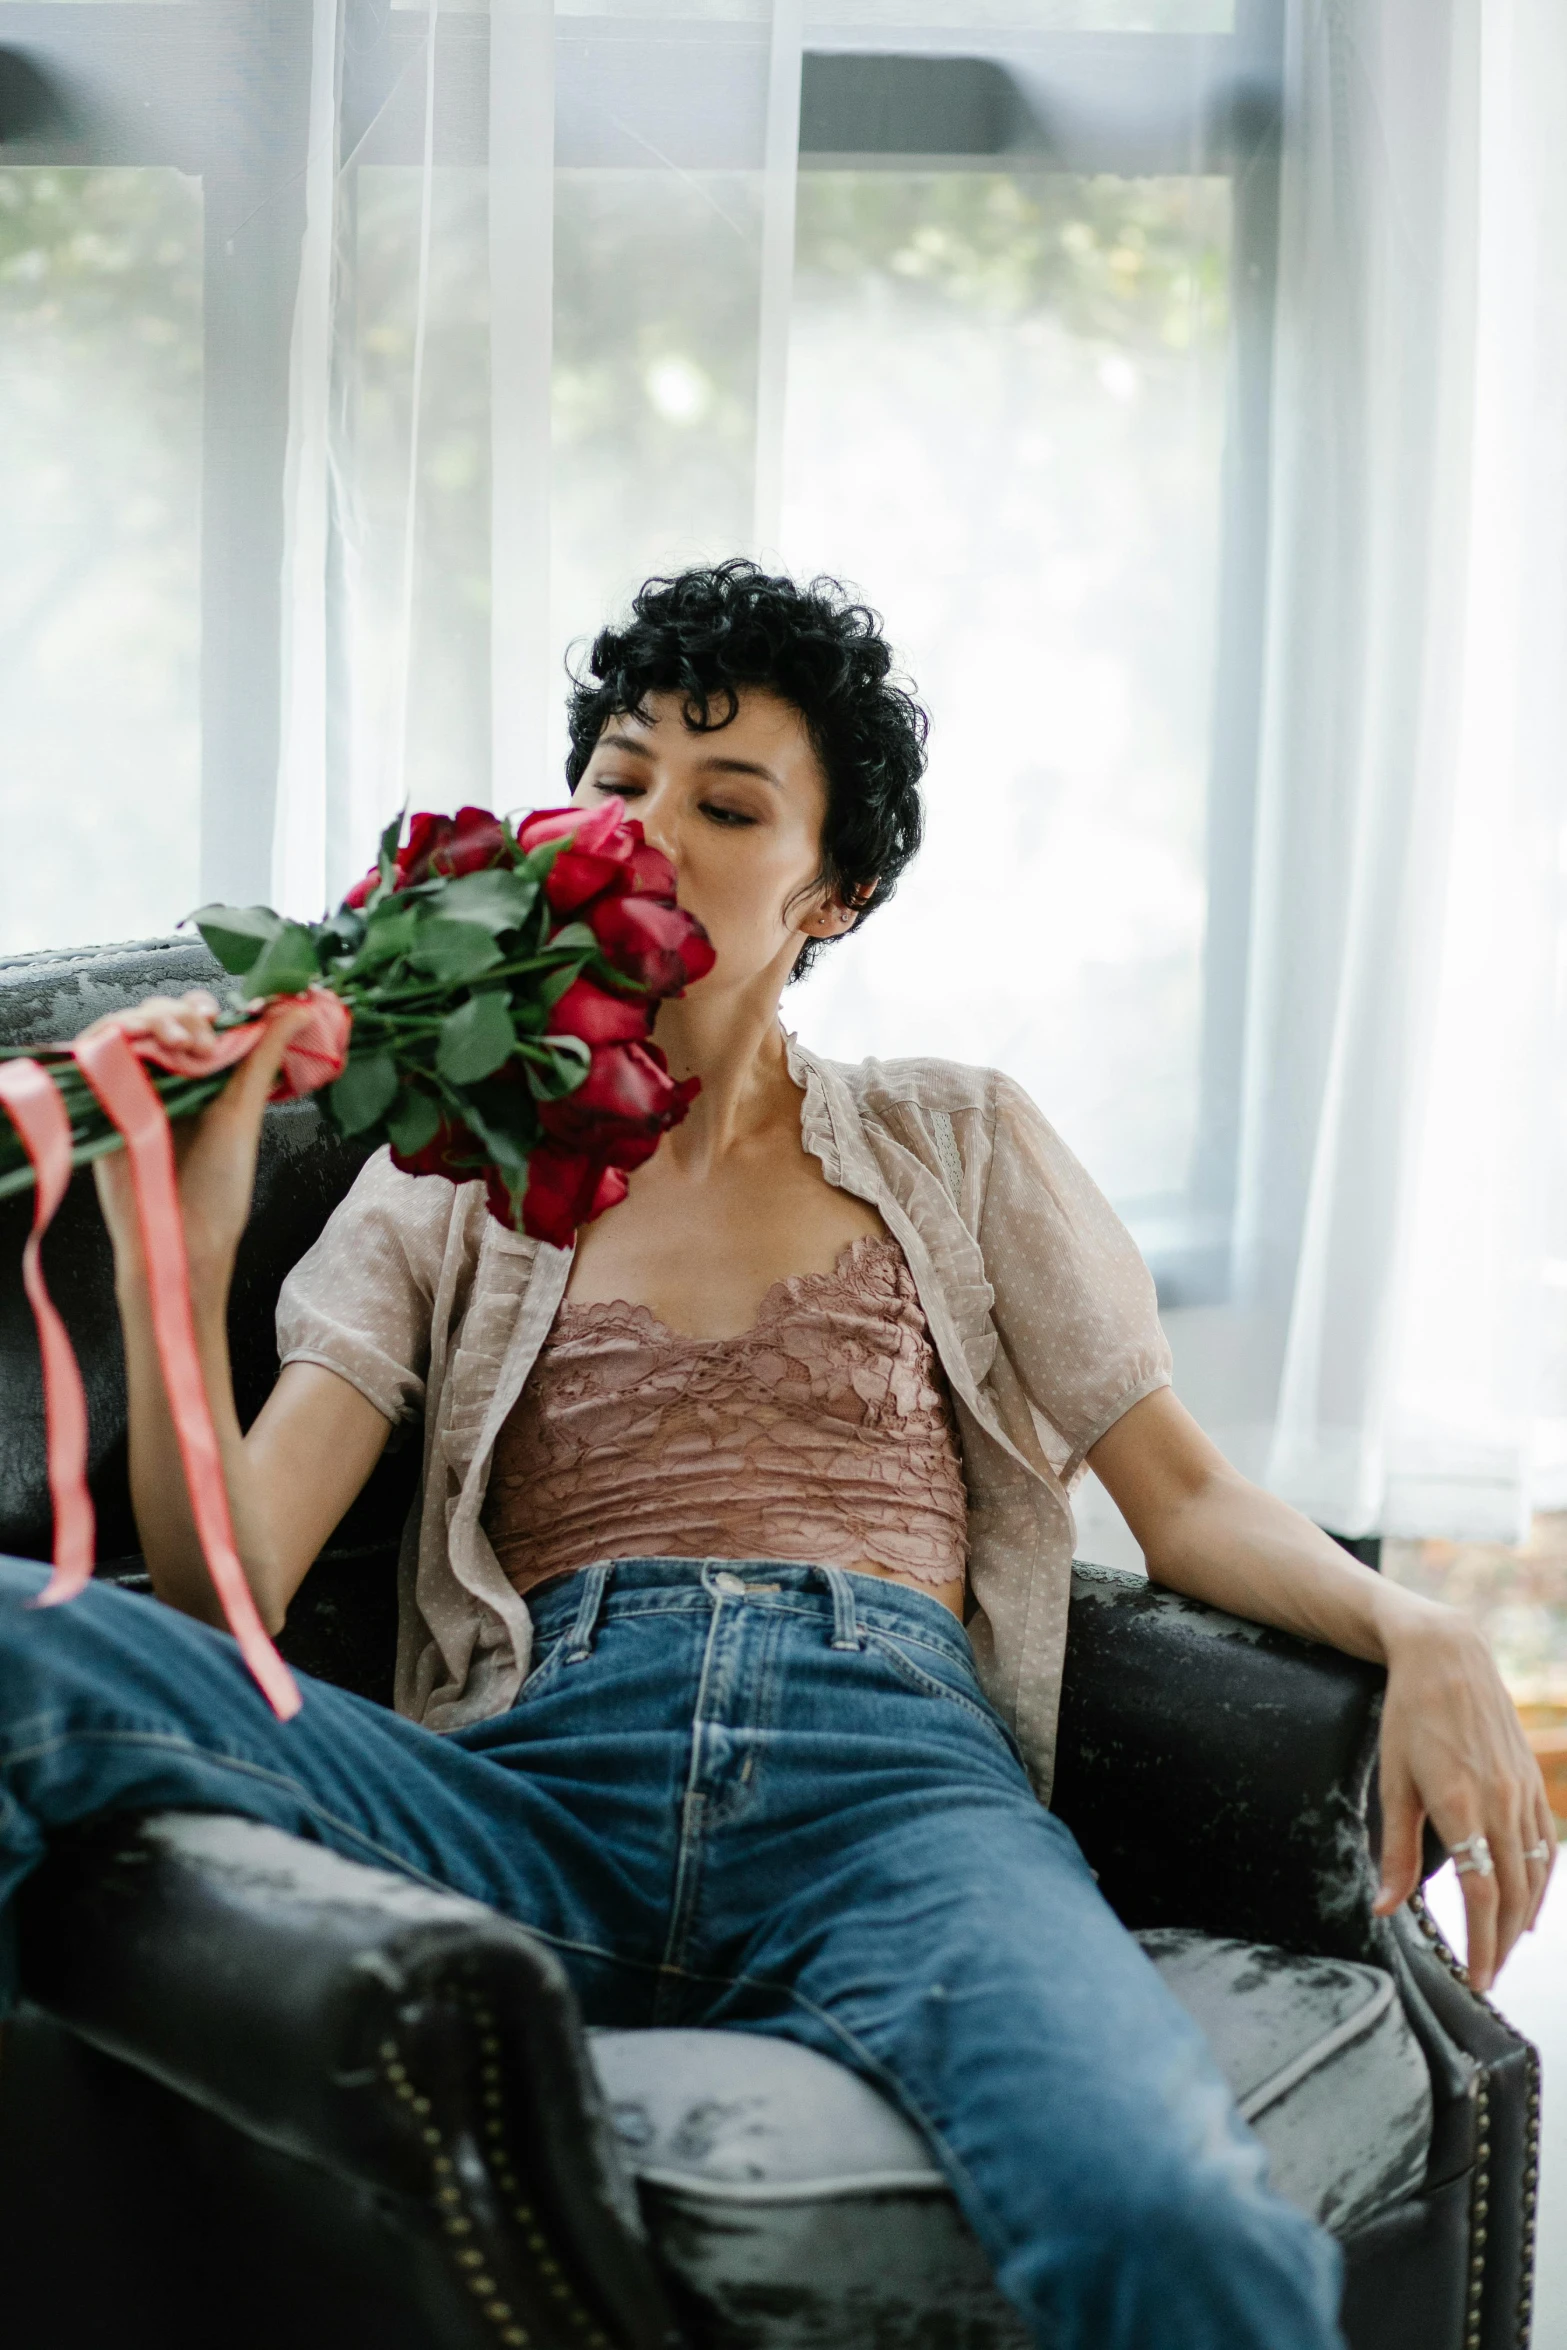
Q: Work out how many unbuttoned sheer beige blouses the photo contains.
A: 1